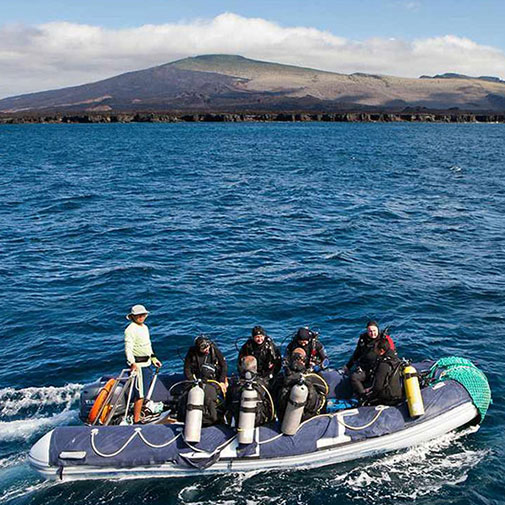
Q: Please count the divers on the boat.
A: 7